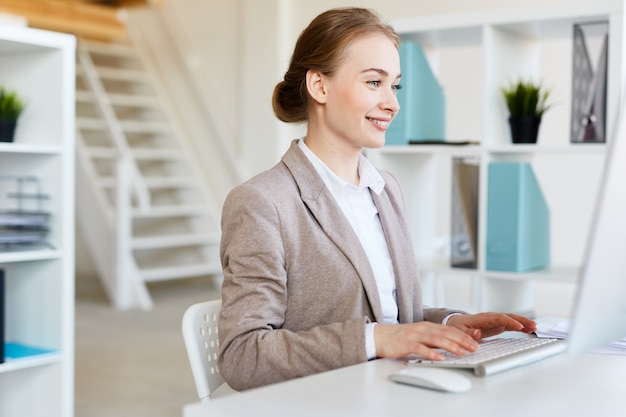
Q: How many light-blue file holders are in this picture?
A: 2